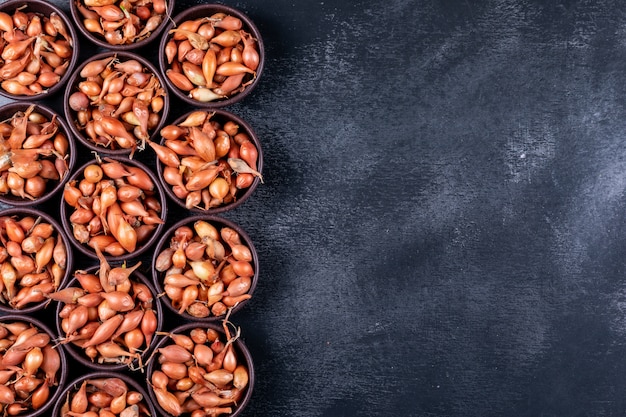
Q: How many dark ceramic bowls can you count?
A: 13